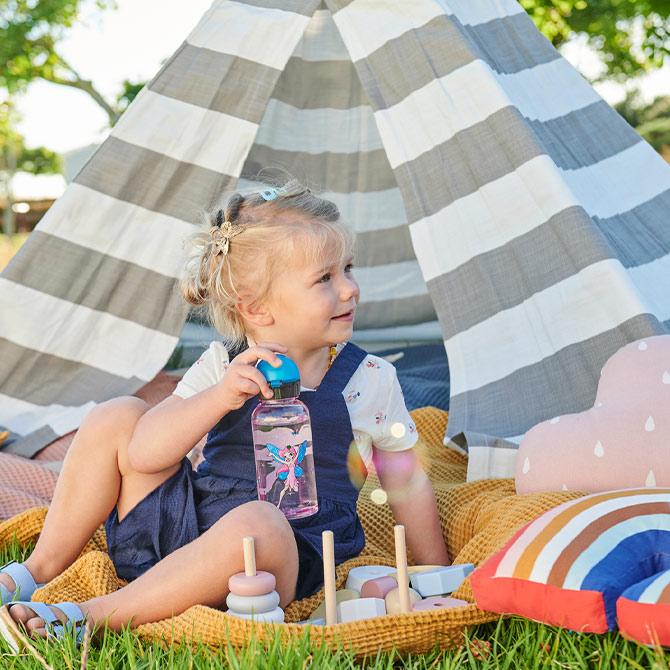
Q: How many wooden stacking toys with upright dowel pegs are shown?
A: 3